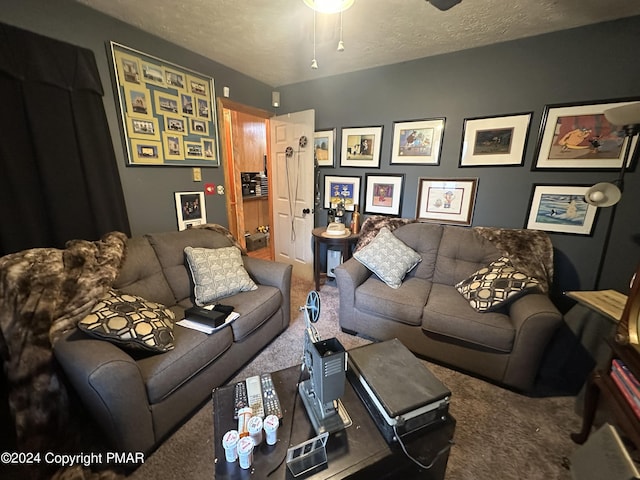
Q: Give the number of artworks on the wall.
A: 11